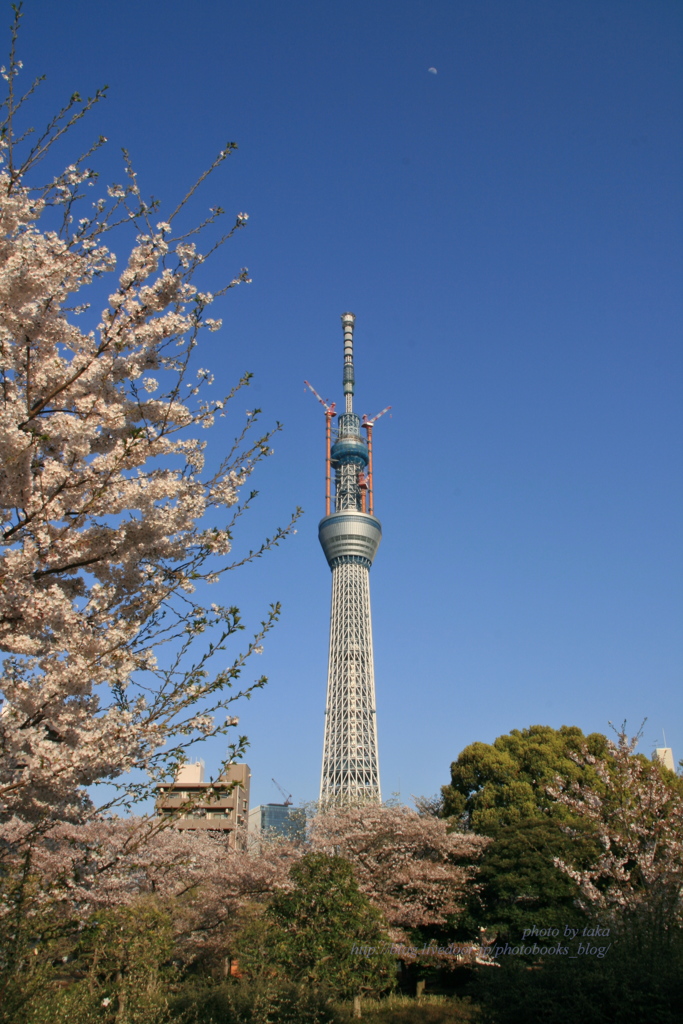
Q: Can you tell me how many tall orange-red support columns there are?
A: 2